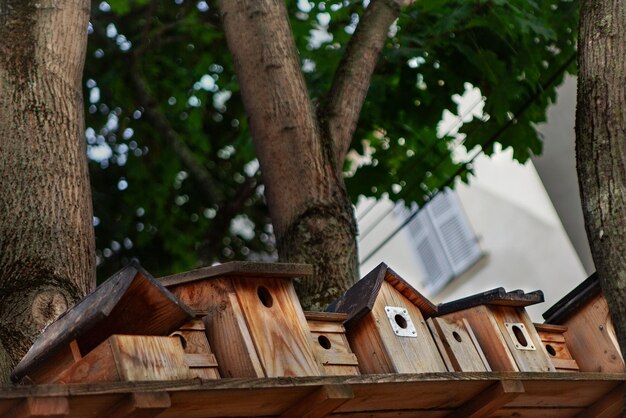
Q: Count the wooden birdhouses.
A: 9